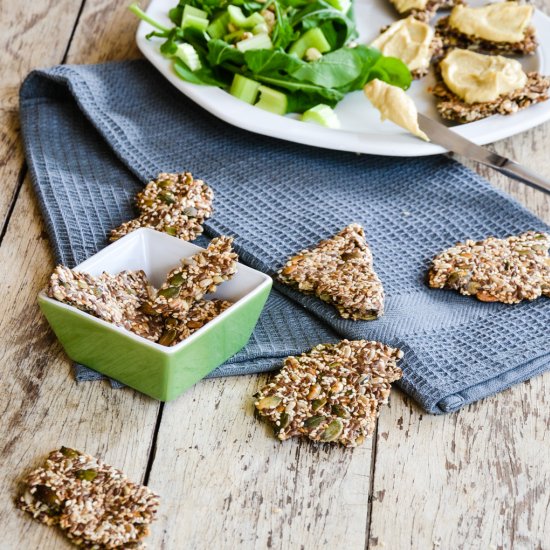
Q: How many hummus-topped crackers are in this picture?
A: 4